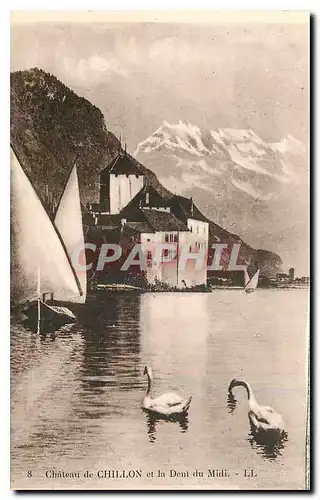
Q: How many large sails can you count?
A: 2